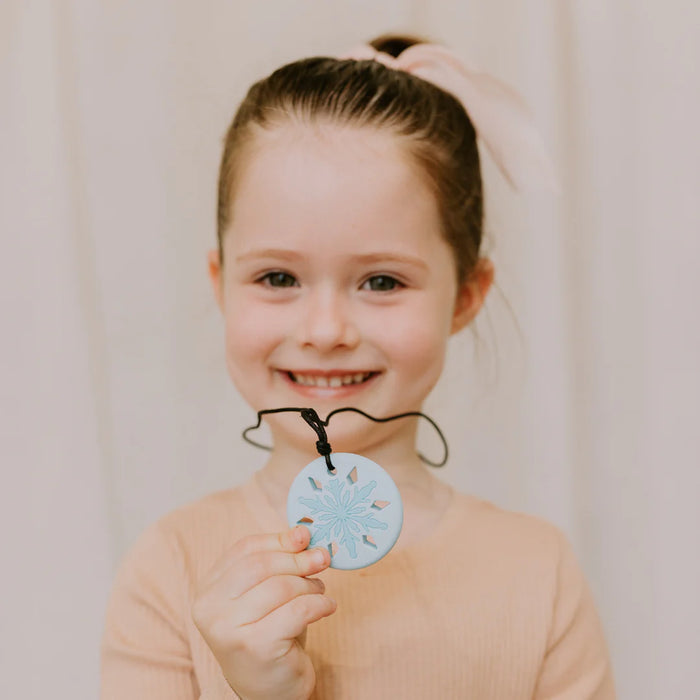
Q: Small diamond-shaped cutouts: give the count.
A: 6